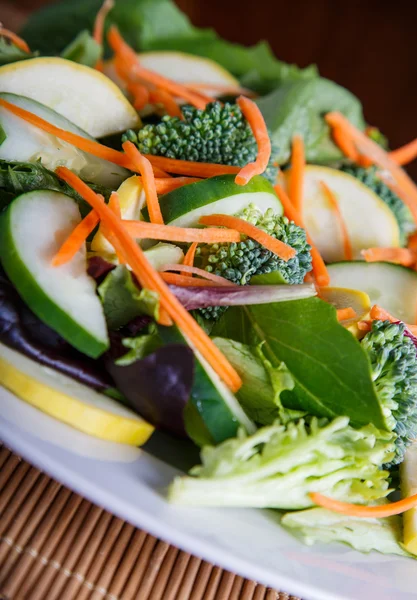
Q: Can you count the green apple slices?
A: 0